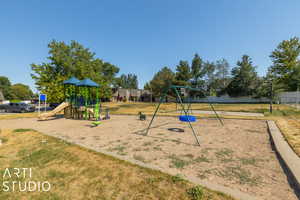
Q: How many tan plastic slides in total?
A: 1